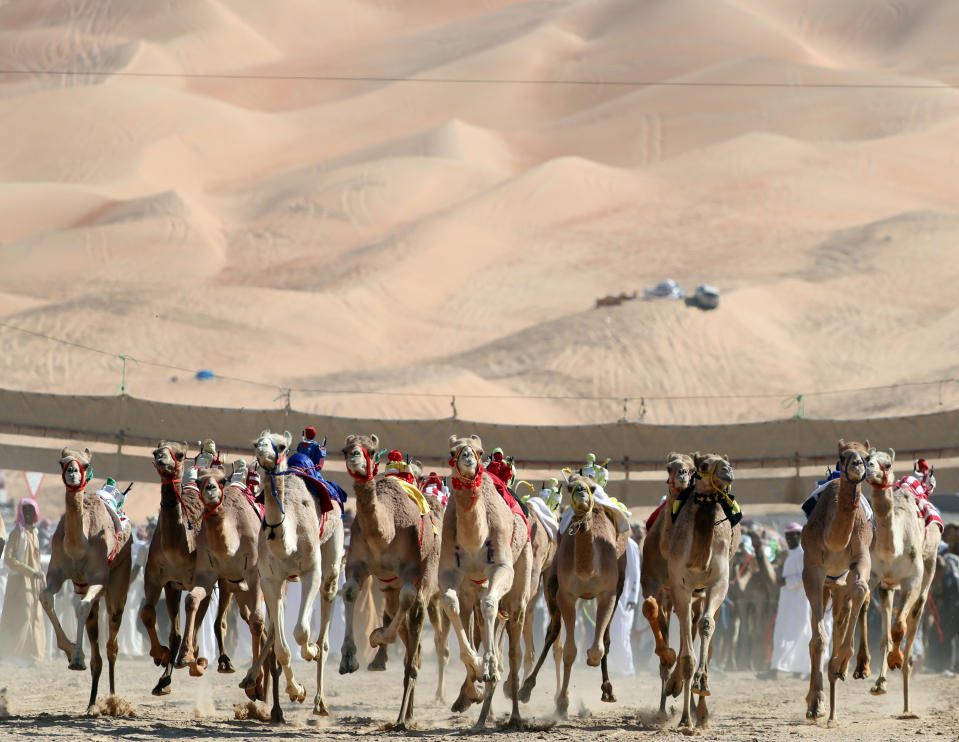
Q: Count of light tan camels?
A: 2